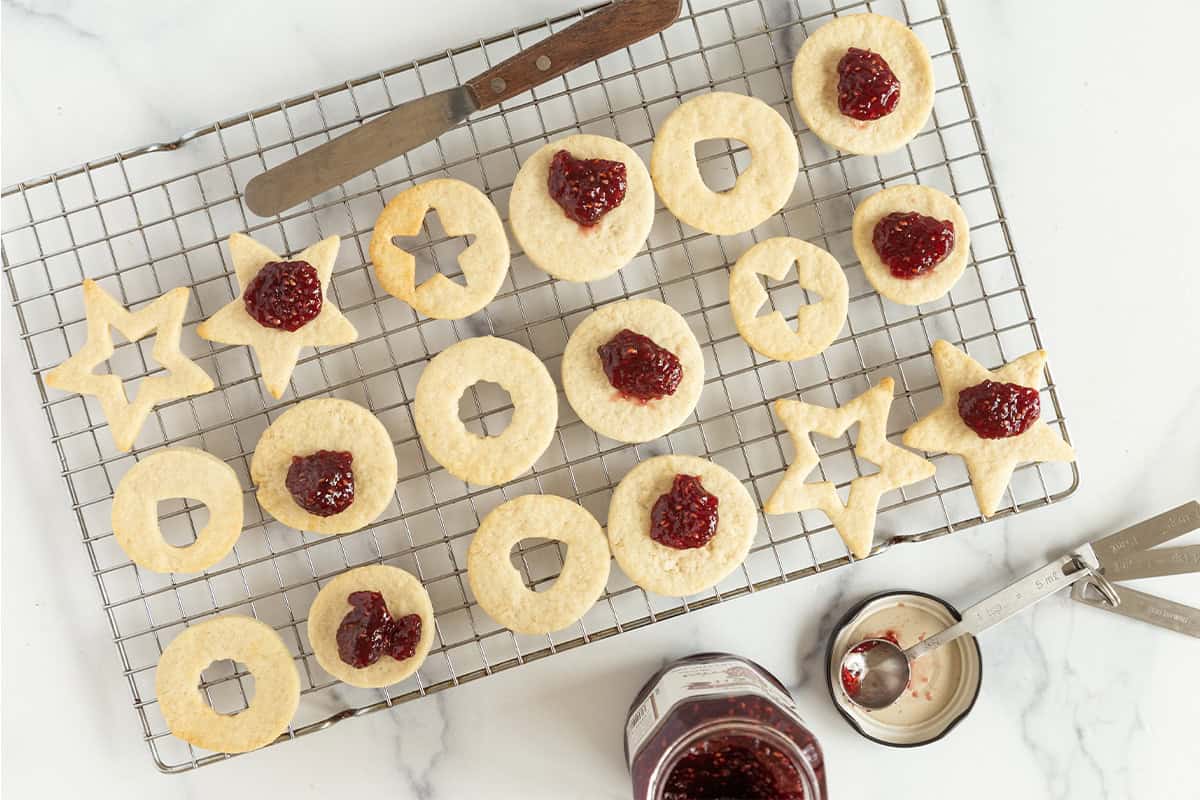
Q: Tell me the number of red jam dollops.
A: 9